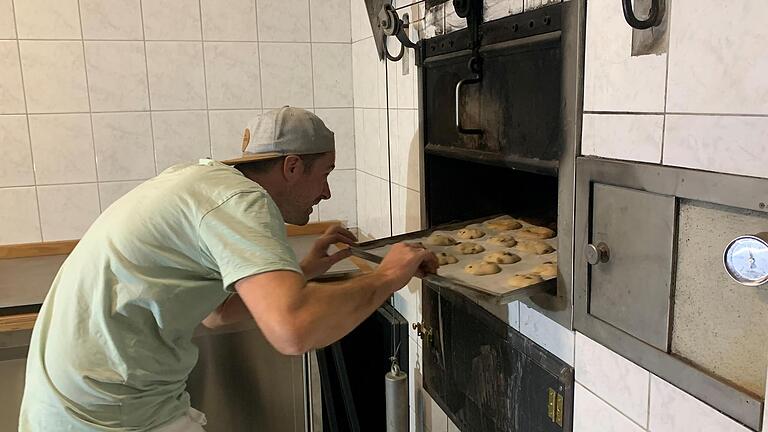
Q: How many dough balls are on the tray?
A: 12